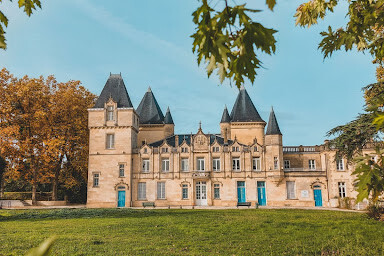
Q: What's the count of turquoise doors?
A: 4